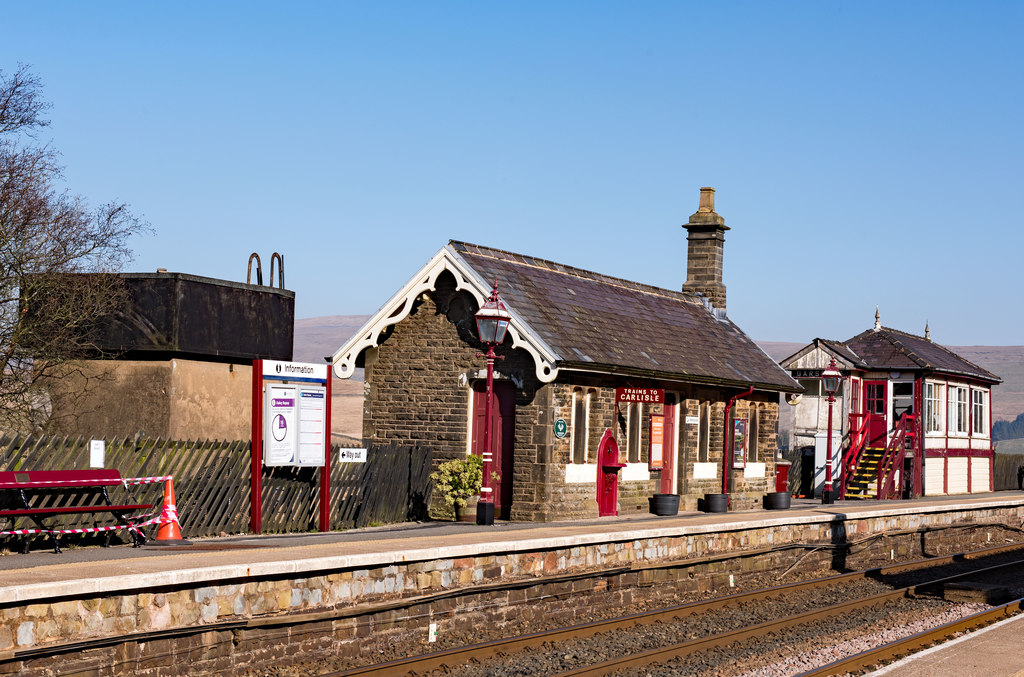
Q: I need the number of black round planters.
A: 3